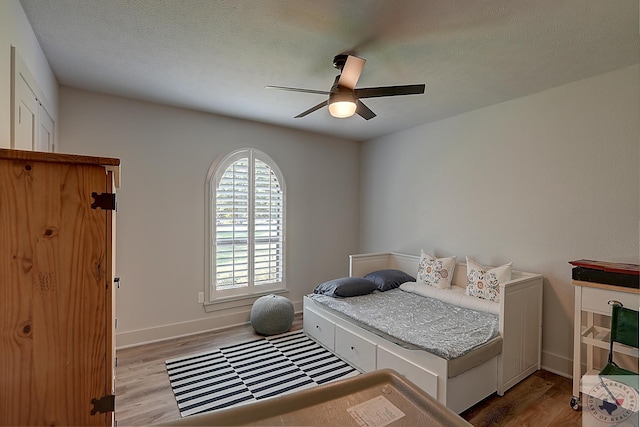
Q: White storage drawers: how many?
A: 3